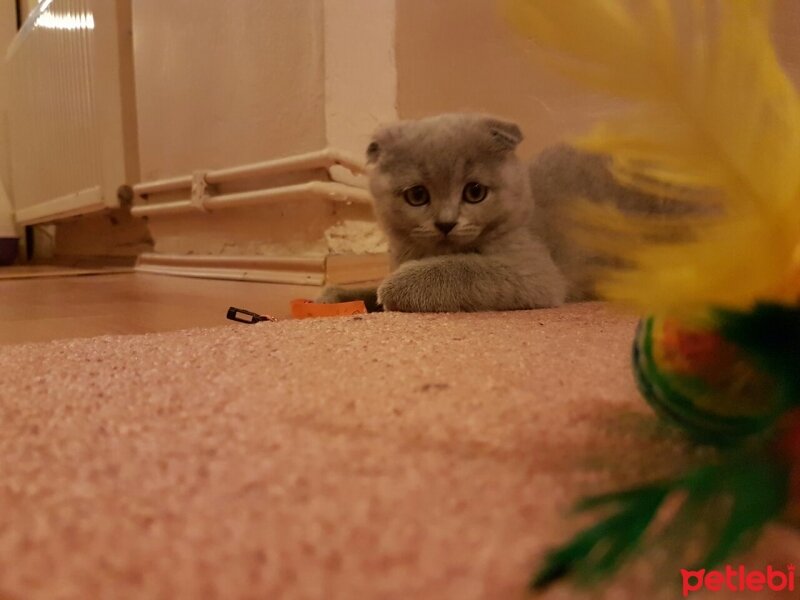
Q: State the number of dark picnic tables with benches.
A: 0